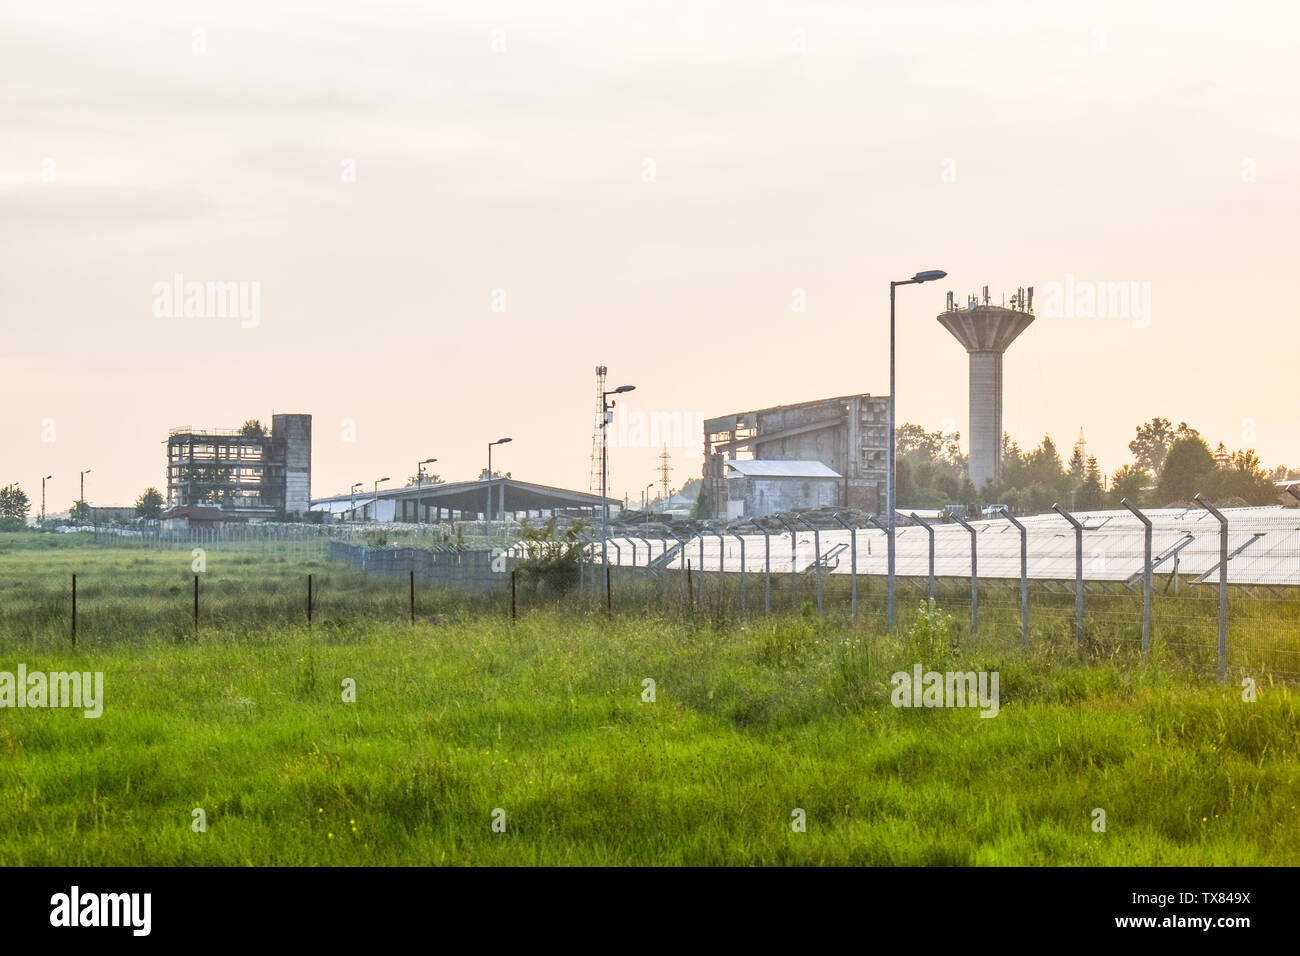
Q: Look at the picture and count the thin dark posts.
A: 7